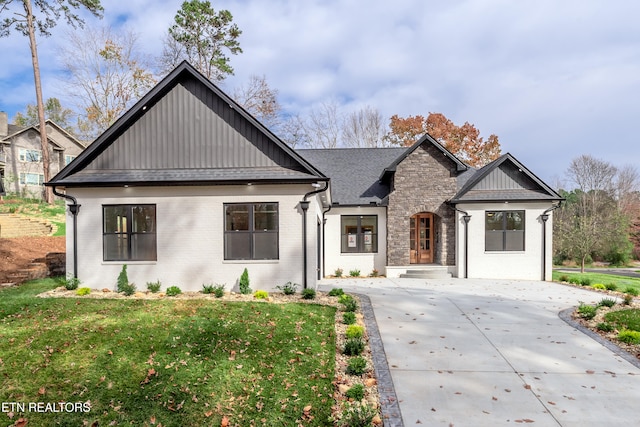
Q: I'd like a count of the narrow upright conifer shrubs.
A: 2